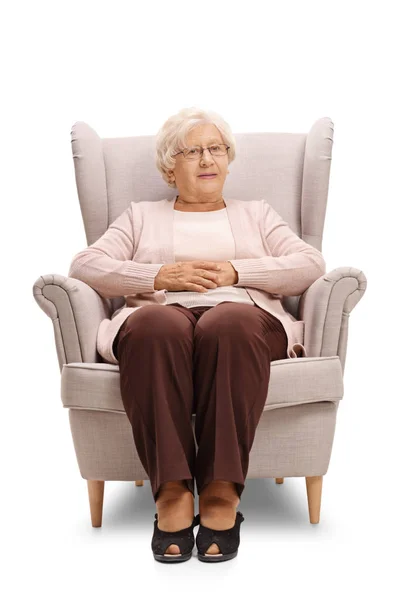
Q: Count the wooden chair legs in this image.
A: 4